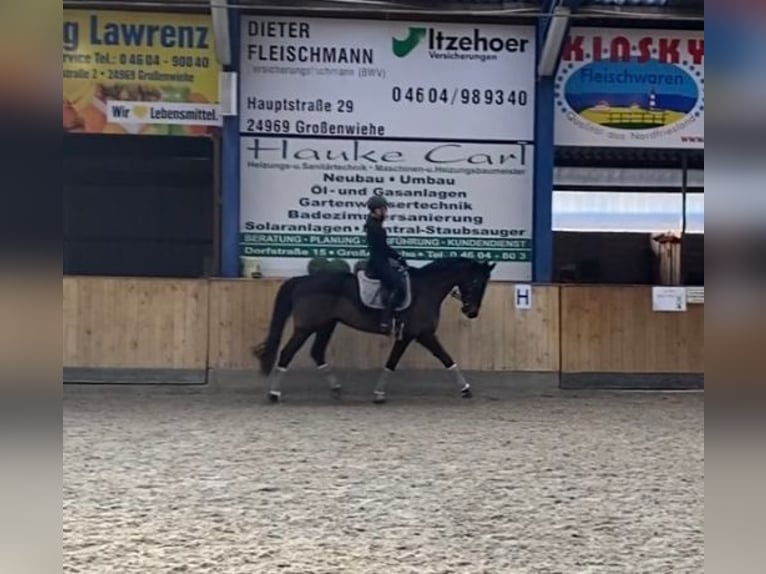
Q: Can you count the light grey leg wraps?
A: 4